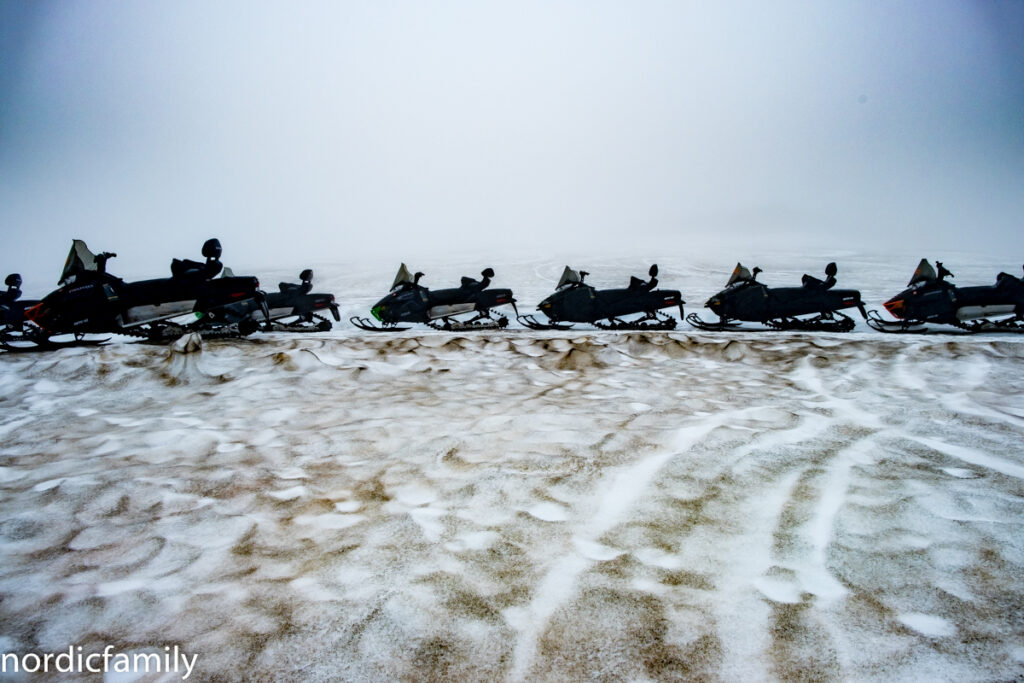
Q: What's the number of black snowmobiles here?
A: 7